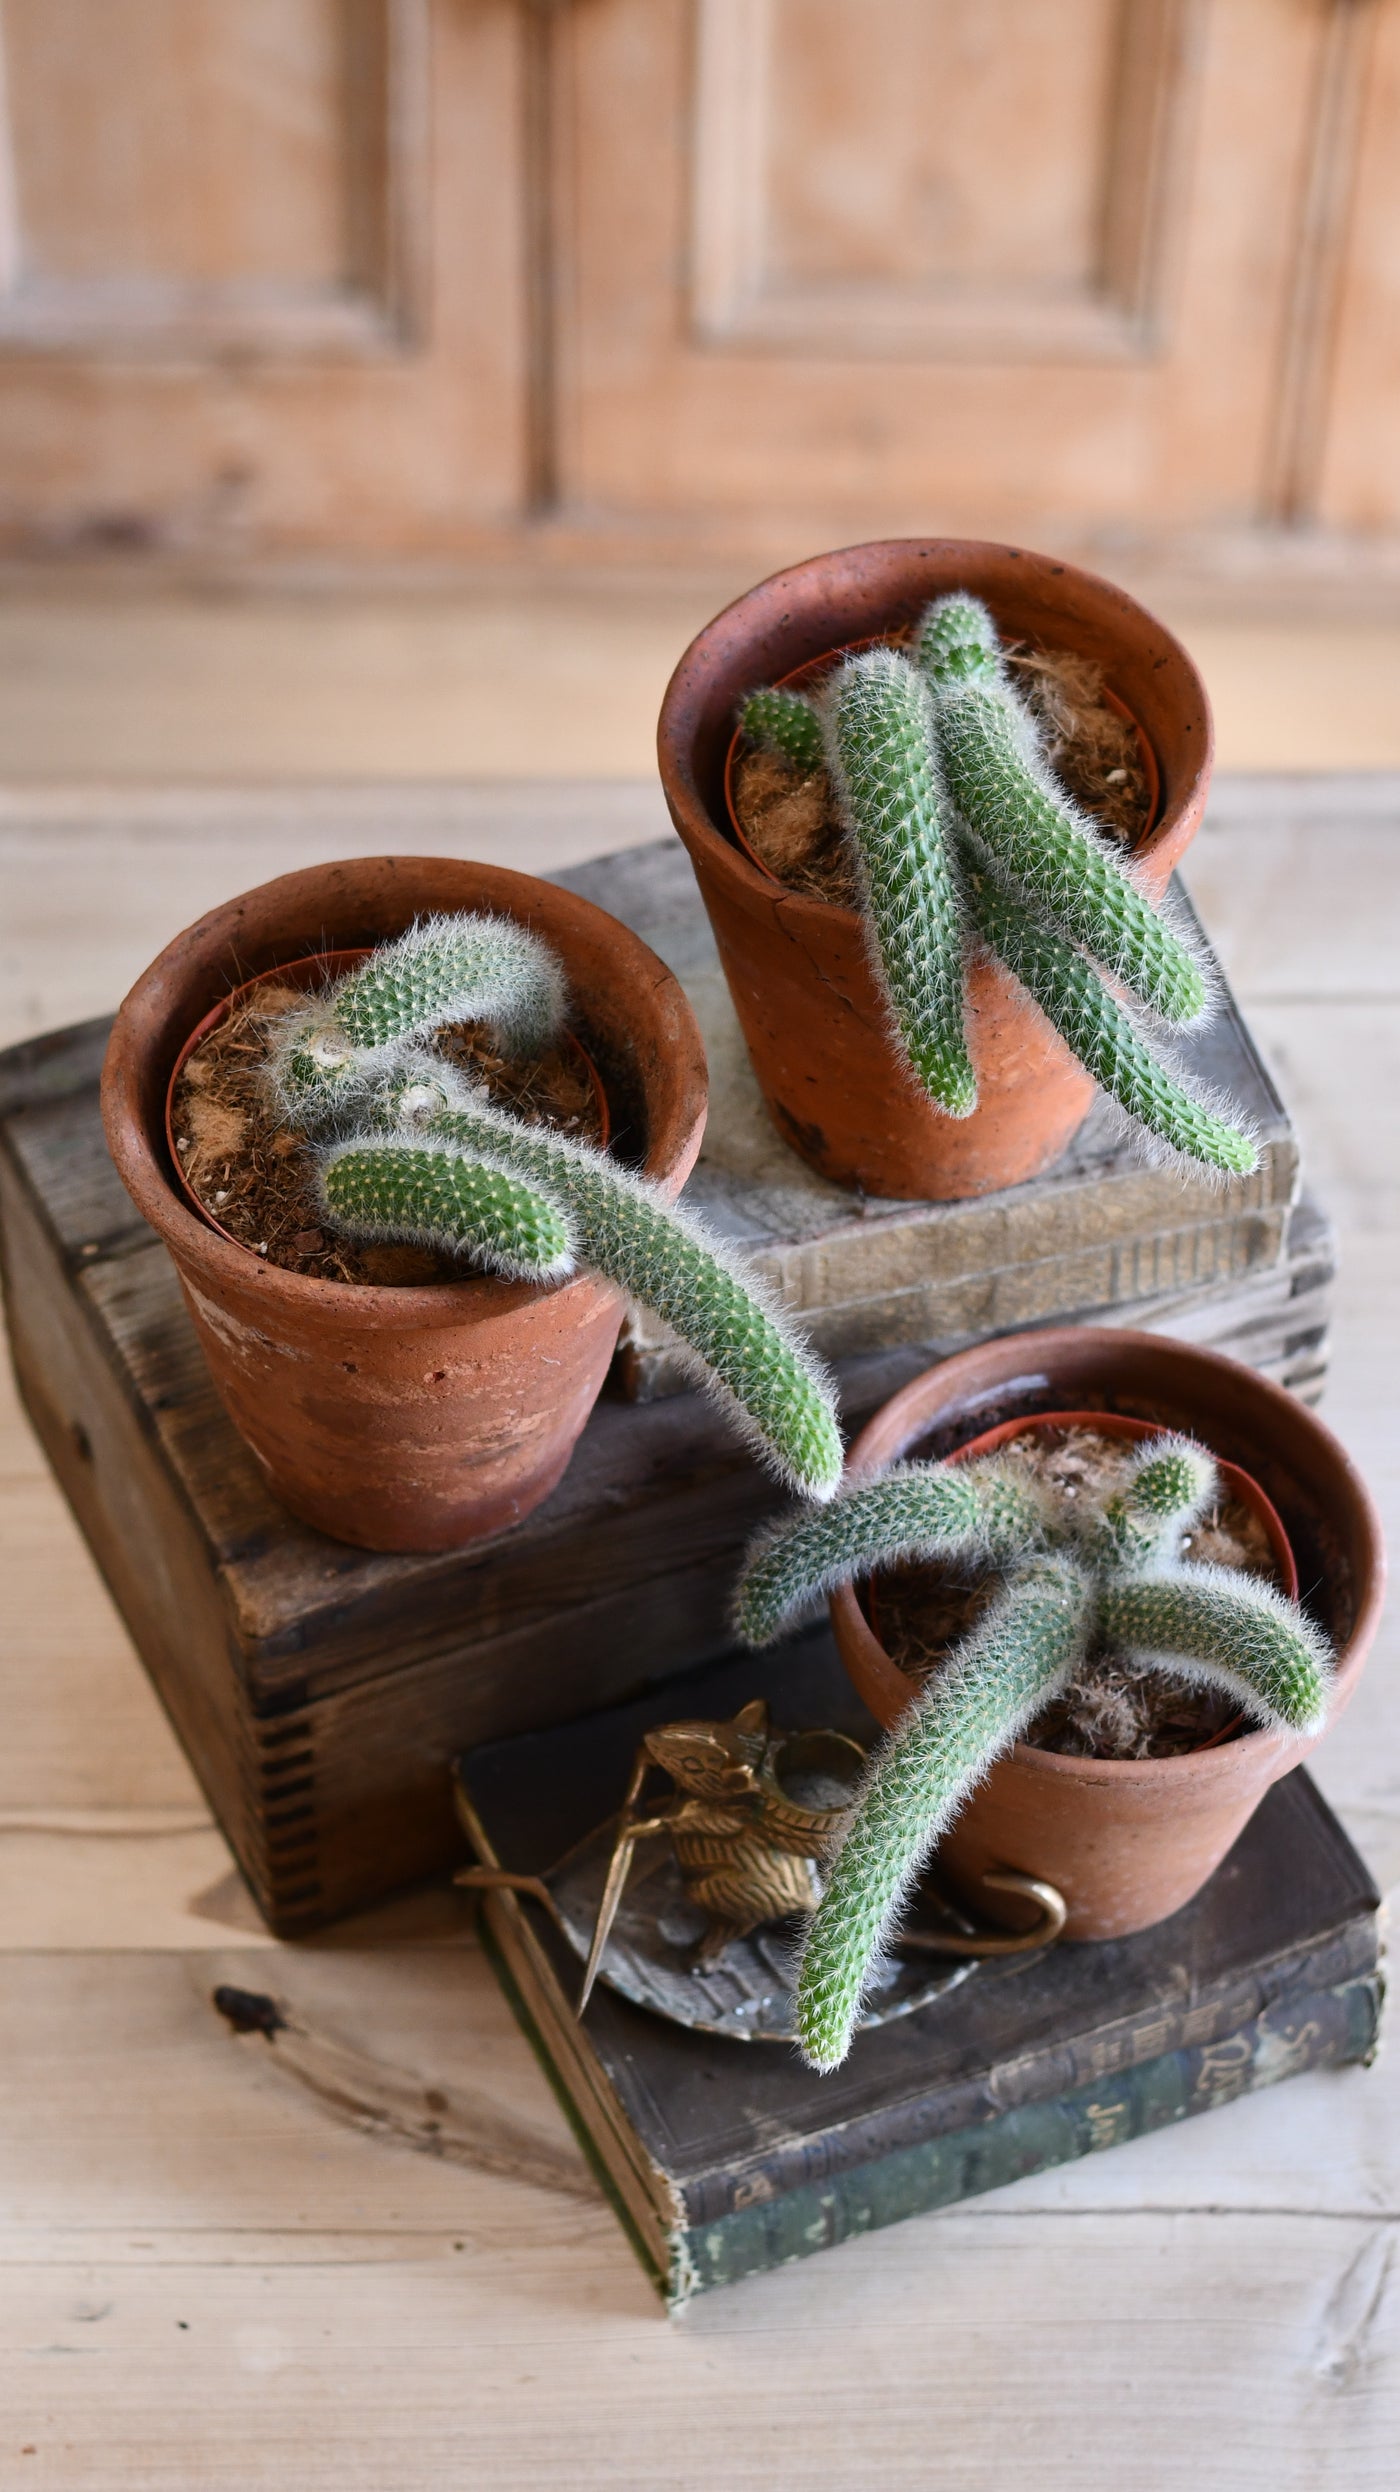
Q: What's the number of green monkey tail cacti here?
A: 3